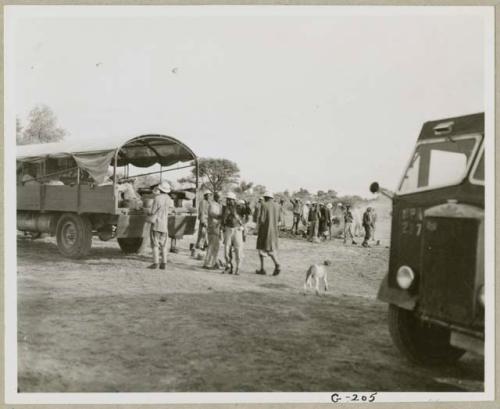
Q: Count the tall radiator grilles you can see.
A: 1